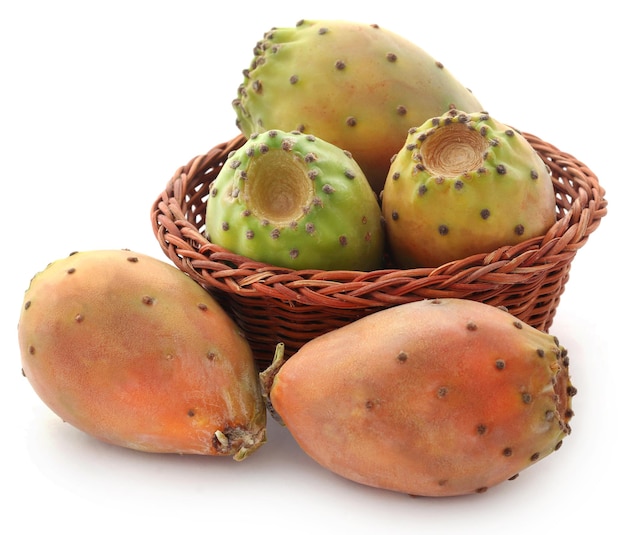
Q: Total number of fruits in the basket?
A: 3